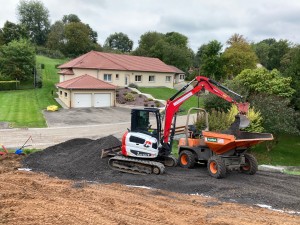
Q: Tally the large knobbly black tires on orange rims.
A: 3